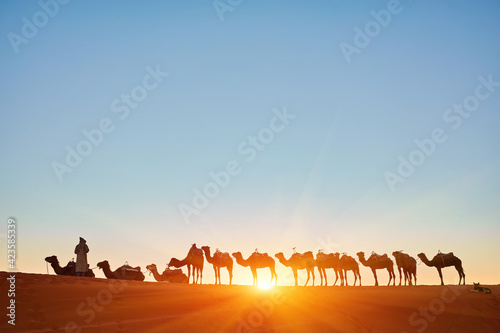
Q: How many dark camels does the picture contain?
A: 12